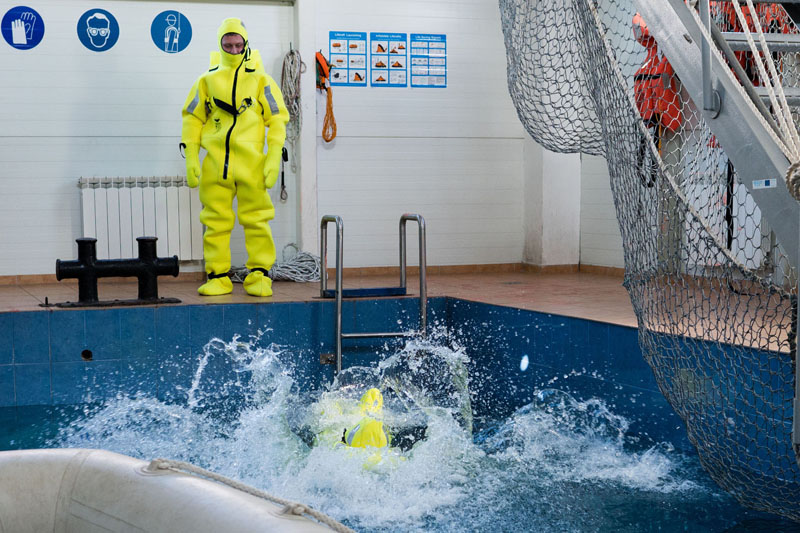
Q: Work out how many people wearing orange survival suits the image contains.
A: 0